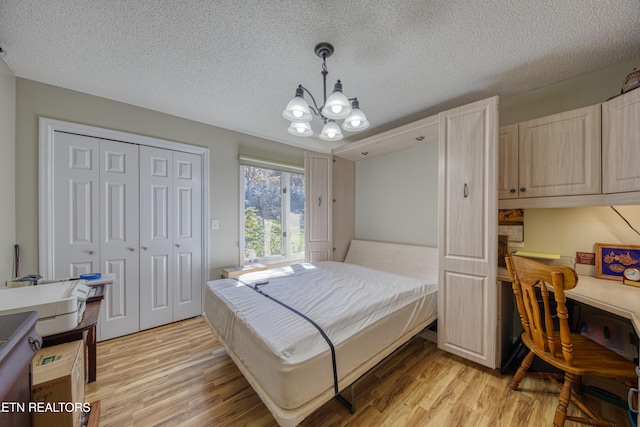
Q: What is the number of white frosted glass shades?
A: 5